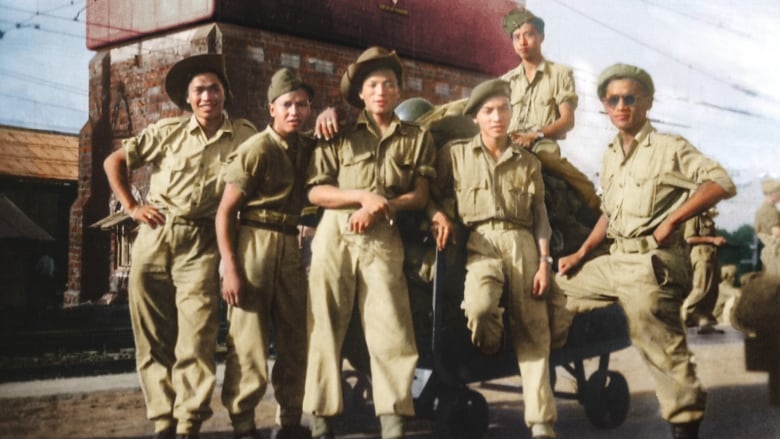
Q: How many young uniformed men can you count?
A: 6